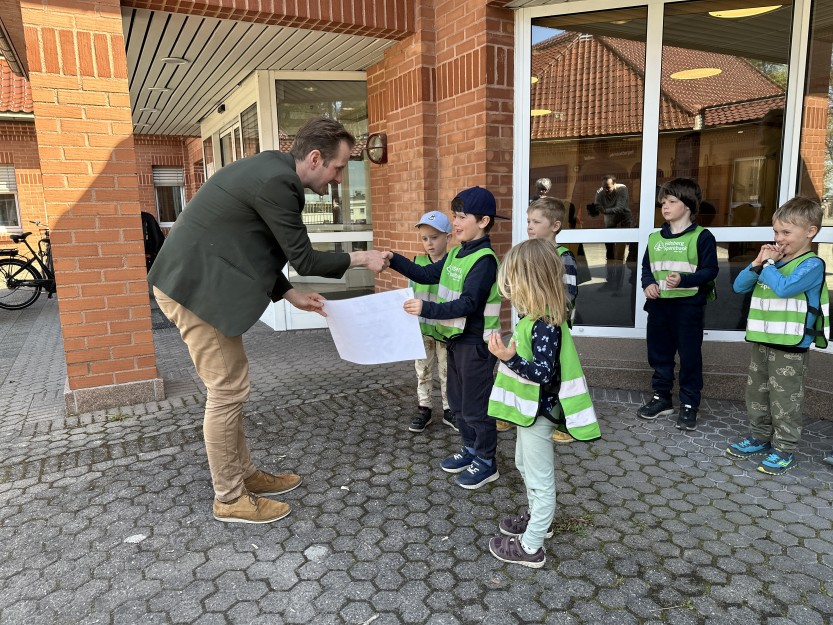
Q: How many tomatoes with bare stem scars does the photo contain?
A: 0